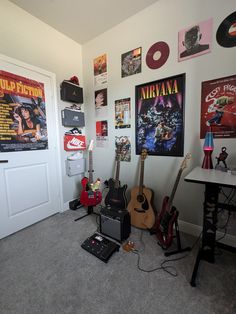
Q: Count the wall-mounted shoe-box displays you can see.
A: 4